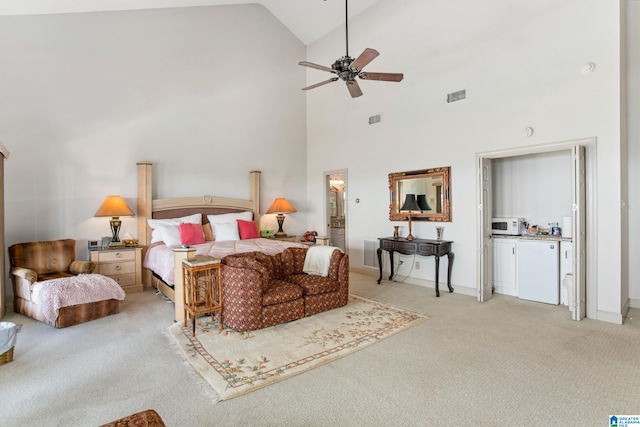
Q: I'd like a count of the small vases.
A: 2